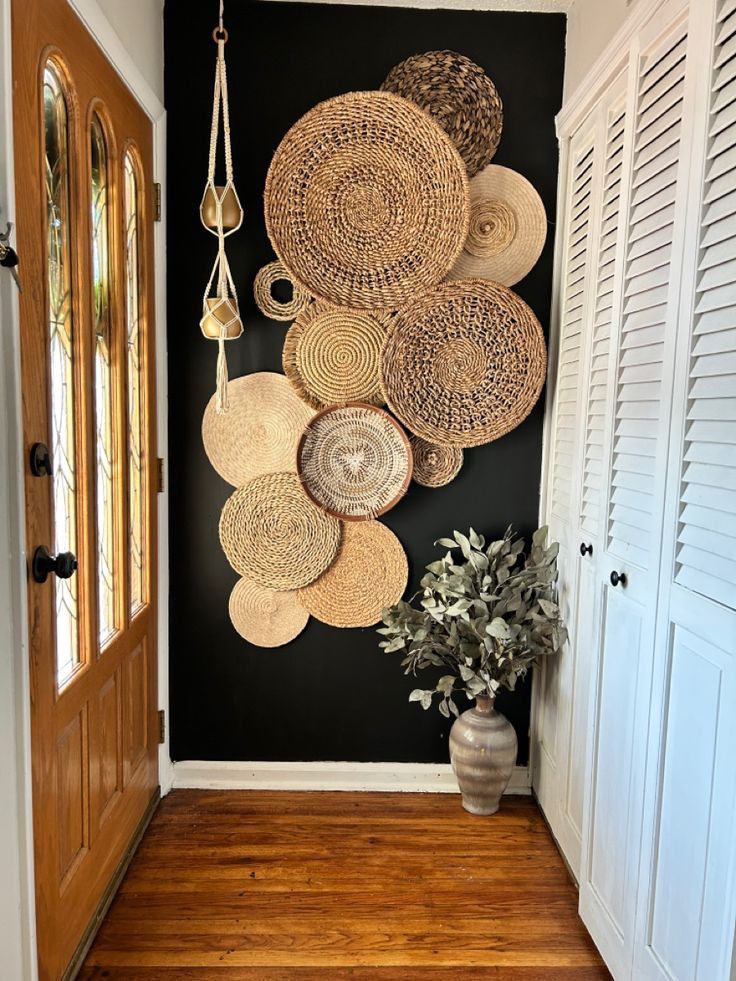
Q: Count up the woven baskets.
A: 12